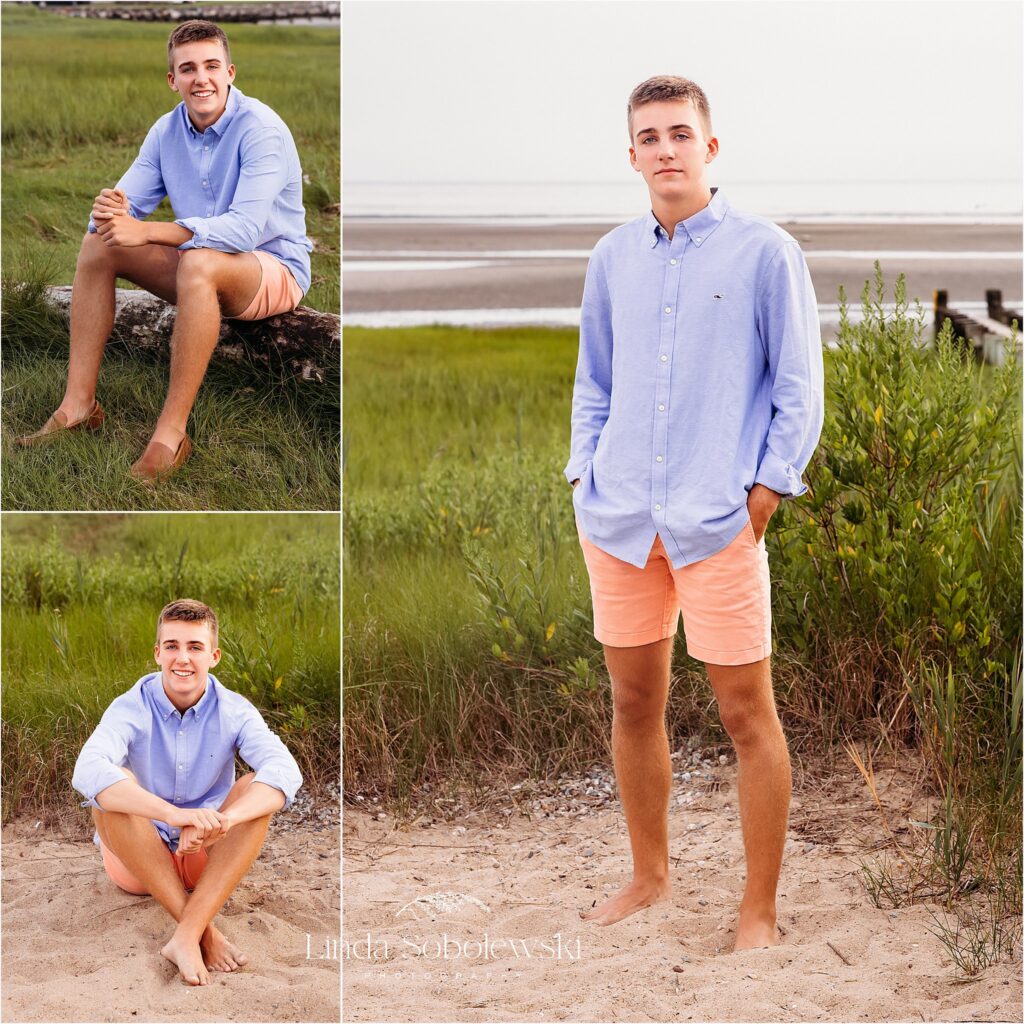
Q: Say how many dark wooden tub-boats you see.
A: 0